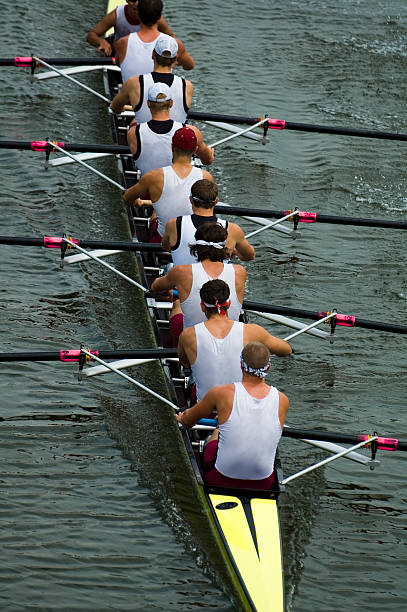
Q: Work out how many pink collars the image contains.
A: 8